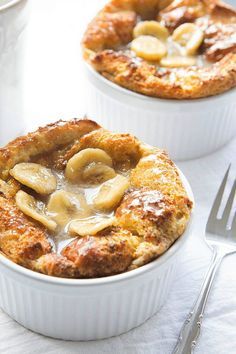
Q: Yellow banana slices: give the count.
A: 11